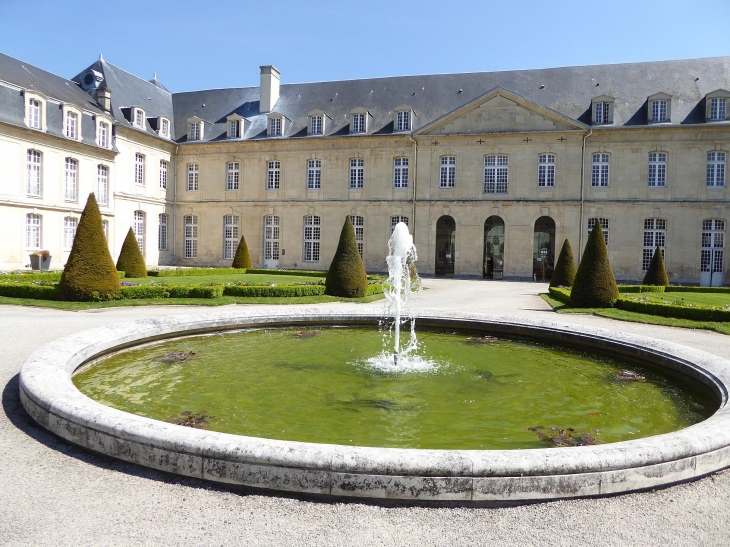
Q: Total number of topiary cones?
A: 7